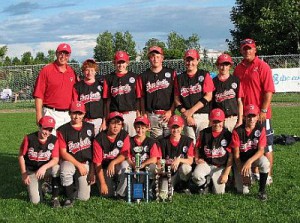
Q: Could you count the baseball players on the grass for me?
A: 12